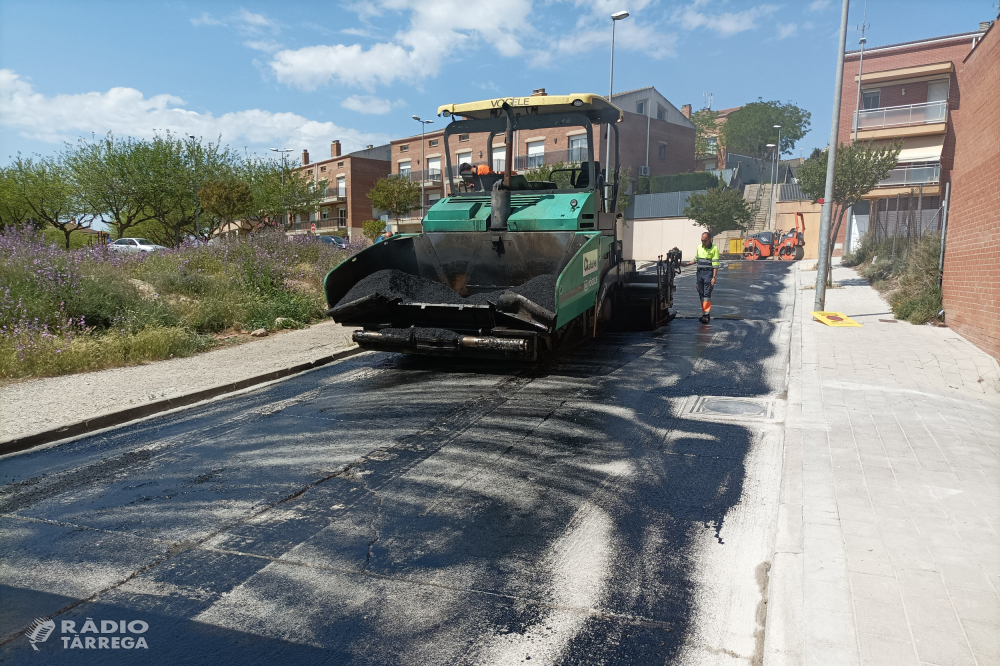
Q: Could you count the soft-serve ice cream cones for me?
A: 0